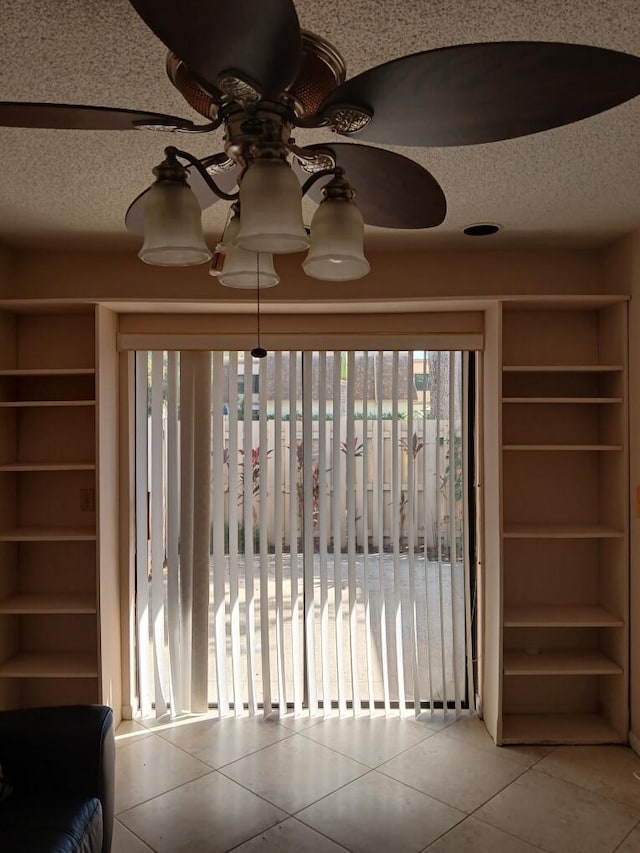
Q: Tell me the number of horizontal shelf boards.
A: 12